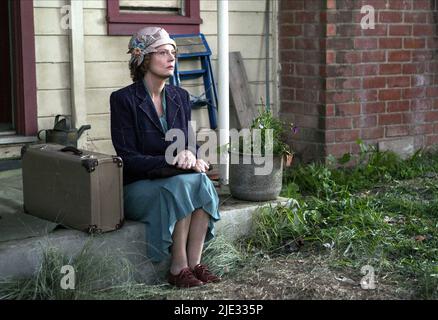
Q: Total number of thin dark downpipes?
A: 1